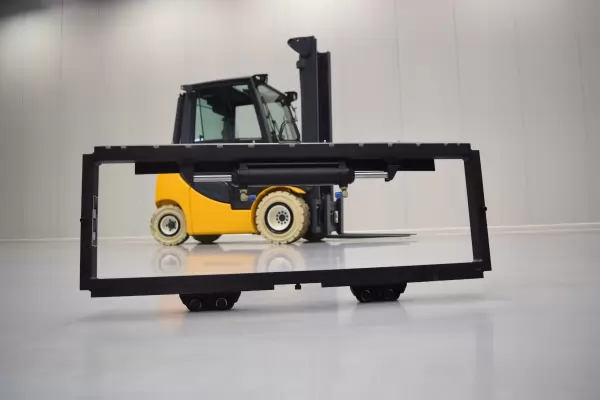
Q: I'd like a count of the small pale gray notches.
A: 13